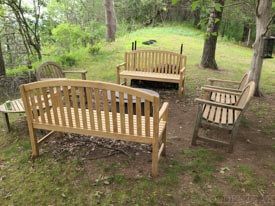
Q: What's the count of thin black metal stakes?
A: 3